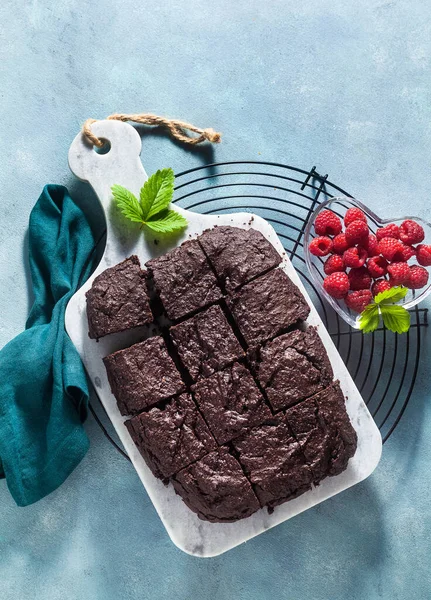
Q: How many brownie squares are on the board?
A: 12